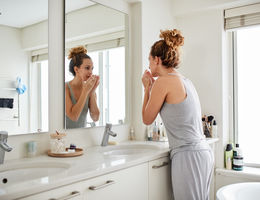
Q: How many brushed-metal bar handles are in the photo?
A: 3